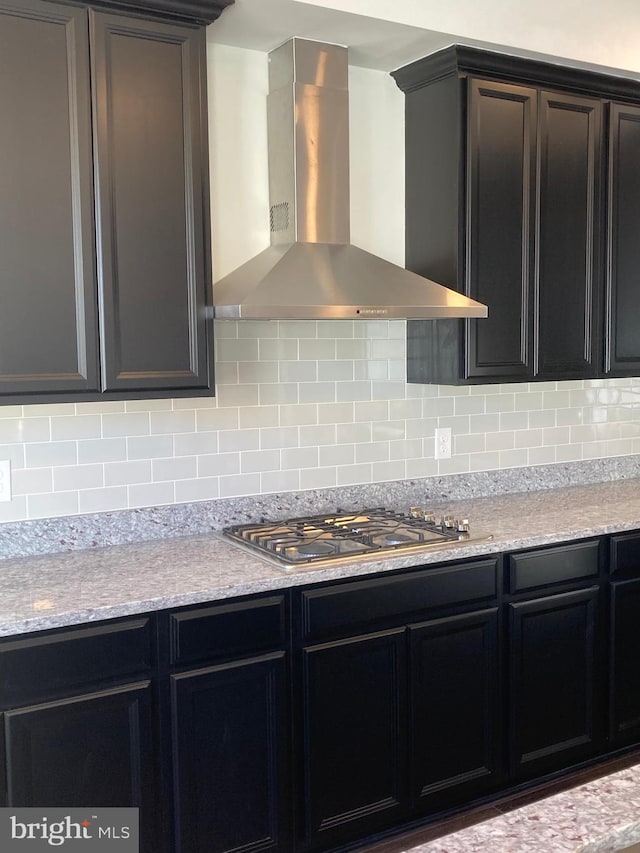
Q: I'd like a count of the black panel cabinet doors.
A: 11